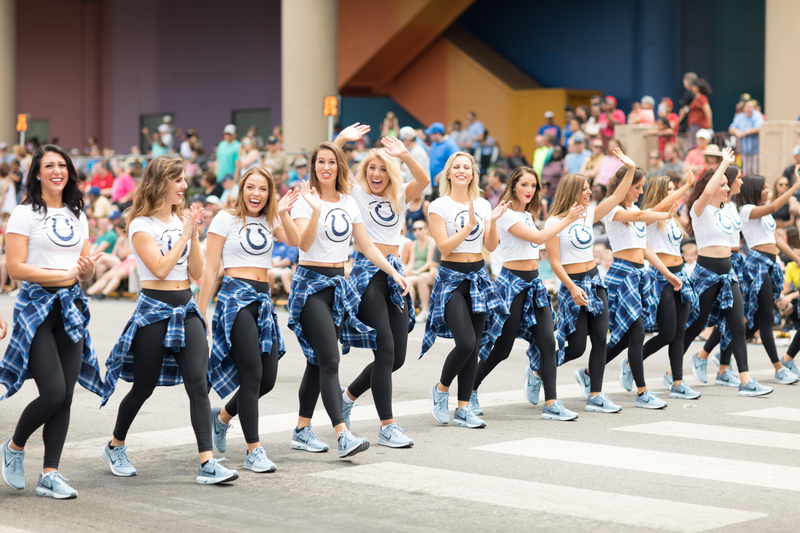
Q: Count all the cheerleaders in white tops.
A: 13